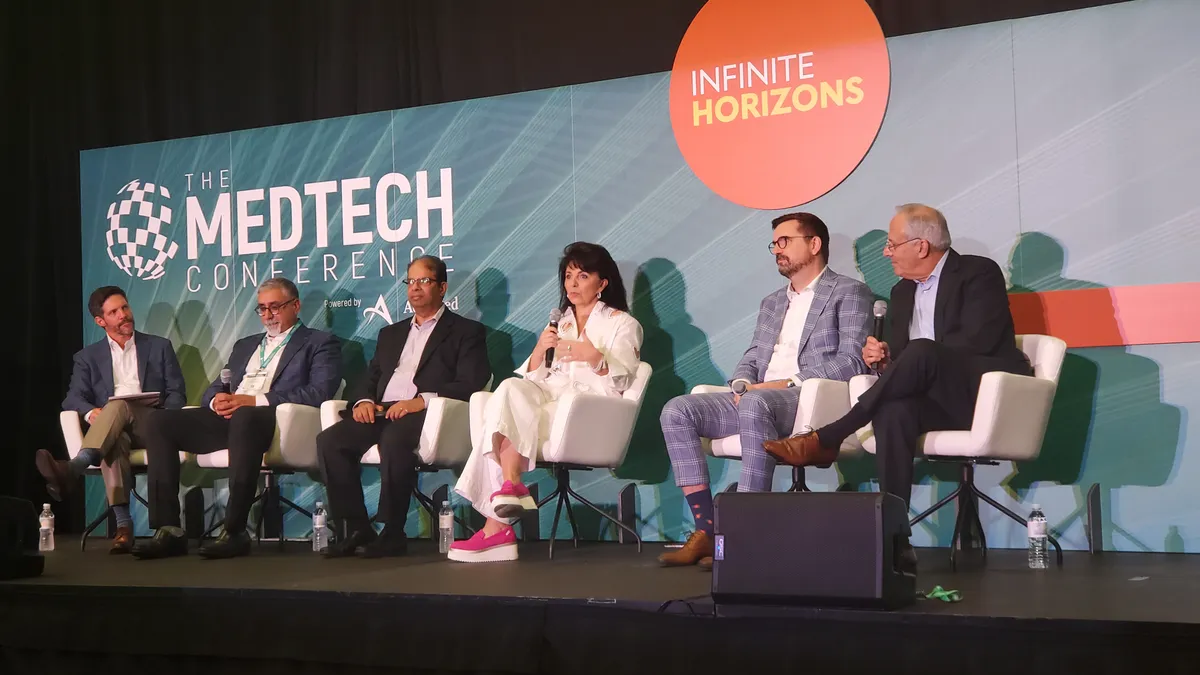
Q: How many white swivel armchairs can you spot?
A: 6